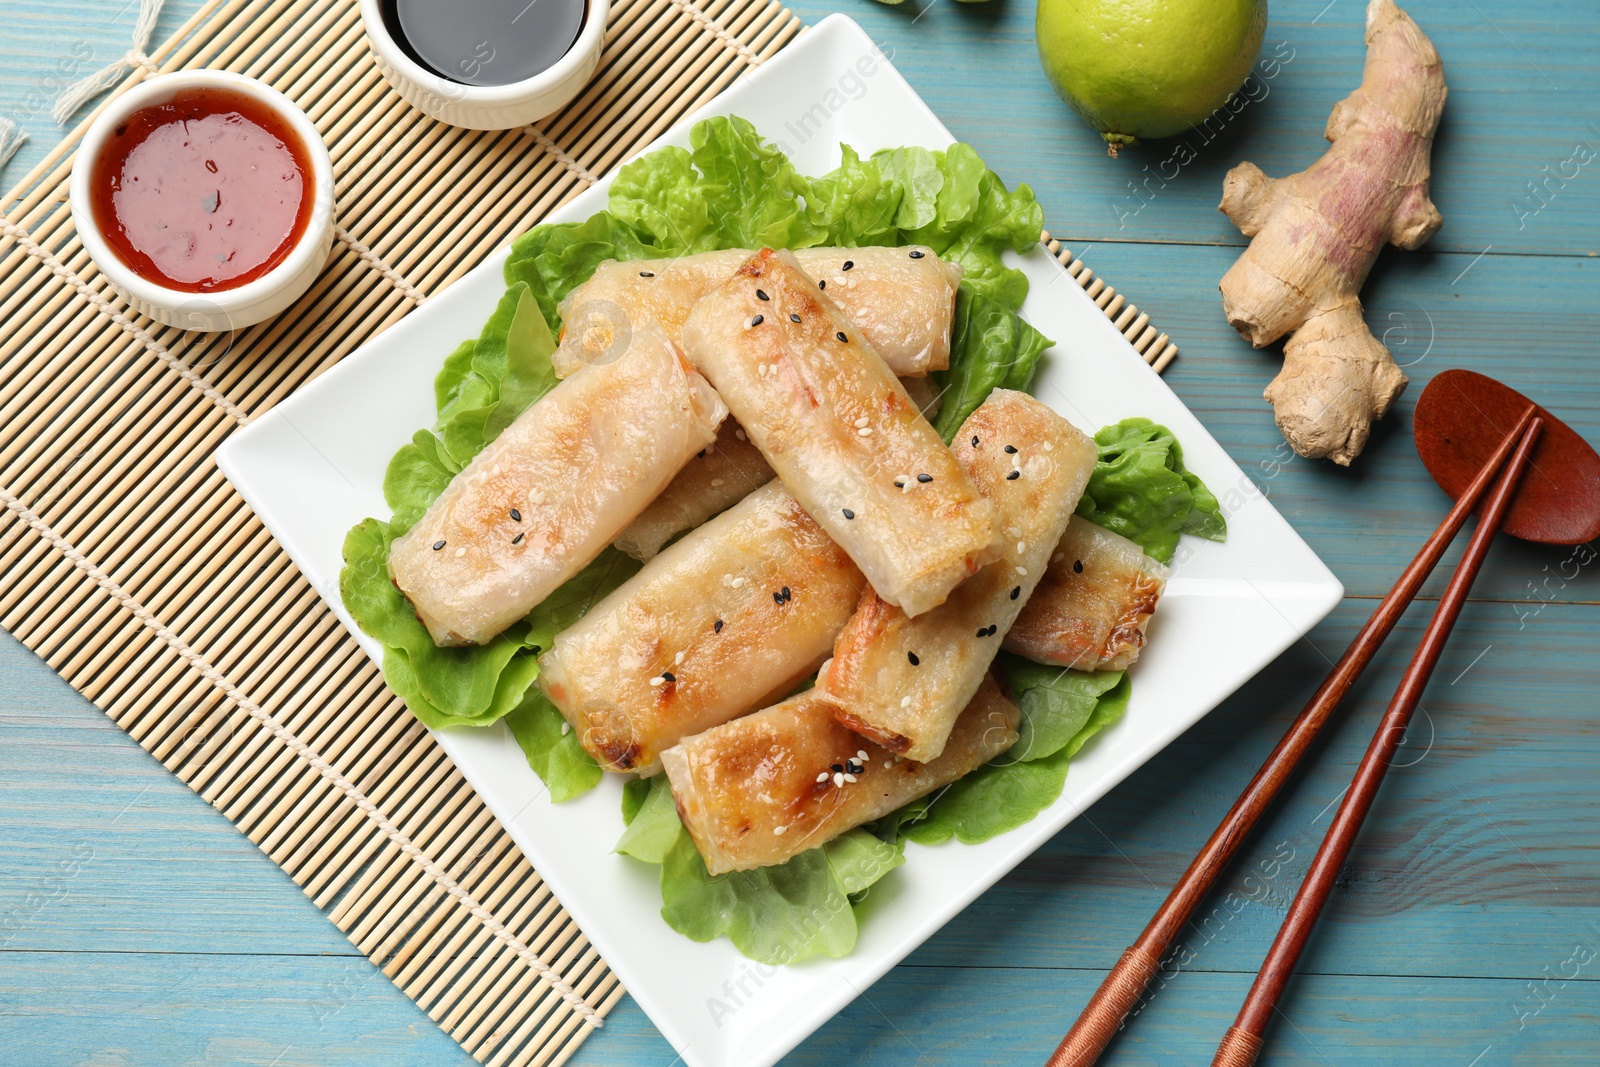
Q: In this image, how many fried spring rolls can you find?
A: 8